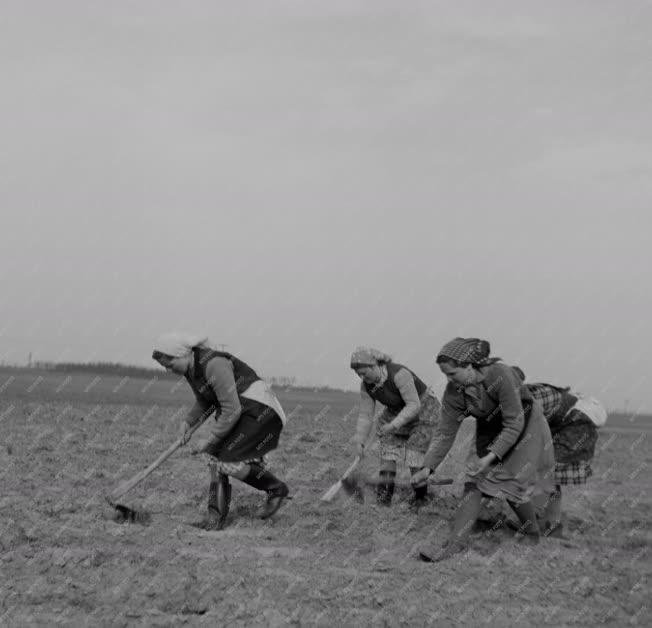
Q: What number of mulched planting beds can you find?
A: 0